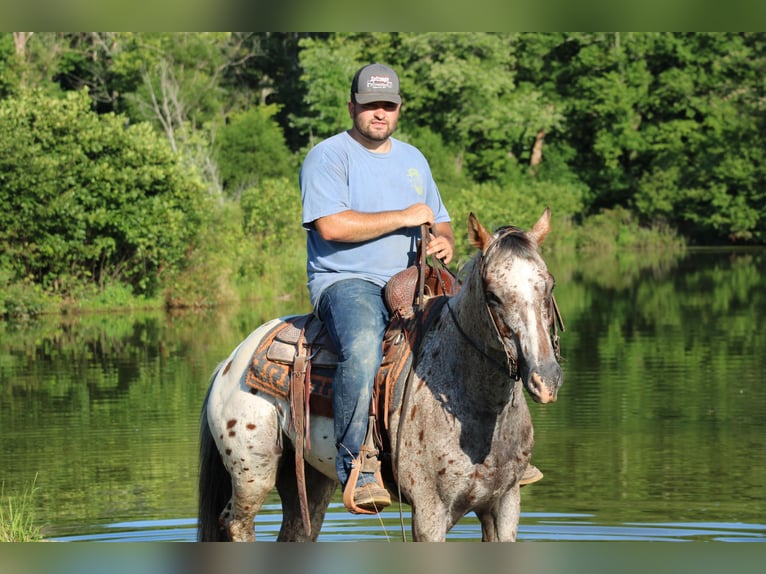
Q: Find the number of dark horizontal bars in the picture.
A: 2